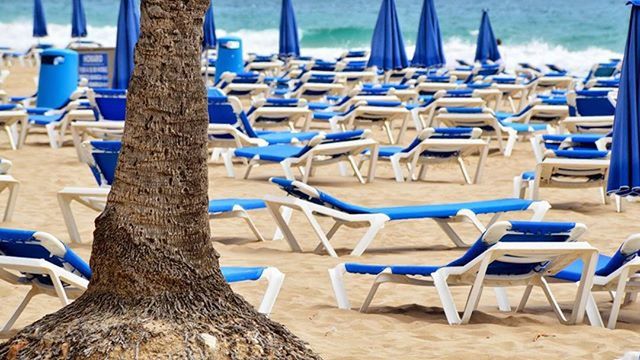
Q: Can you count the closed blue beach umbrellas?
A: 9